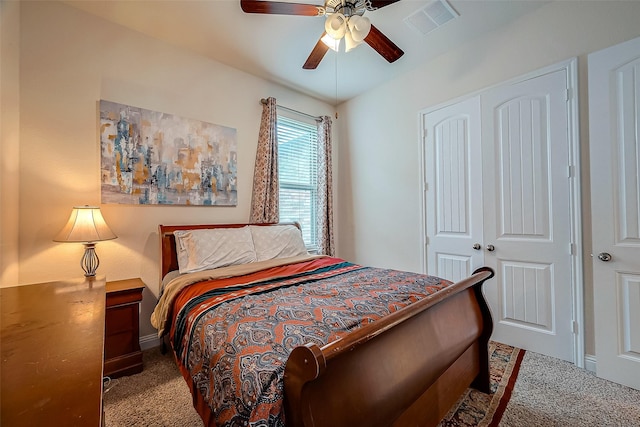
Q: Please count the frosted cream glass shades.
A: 4